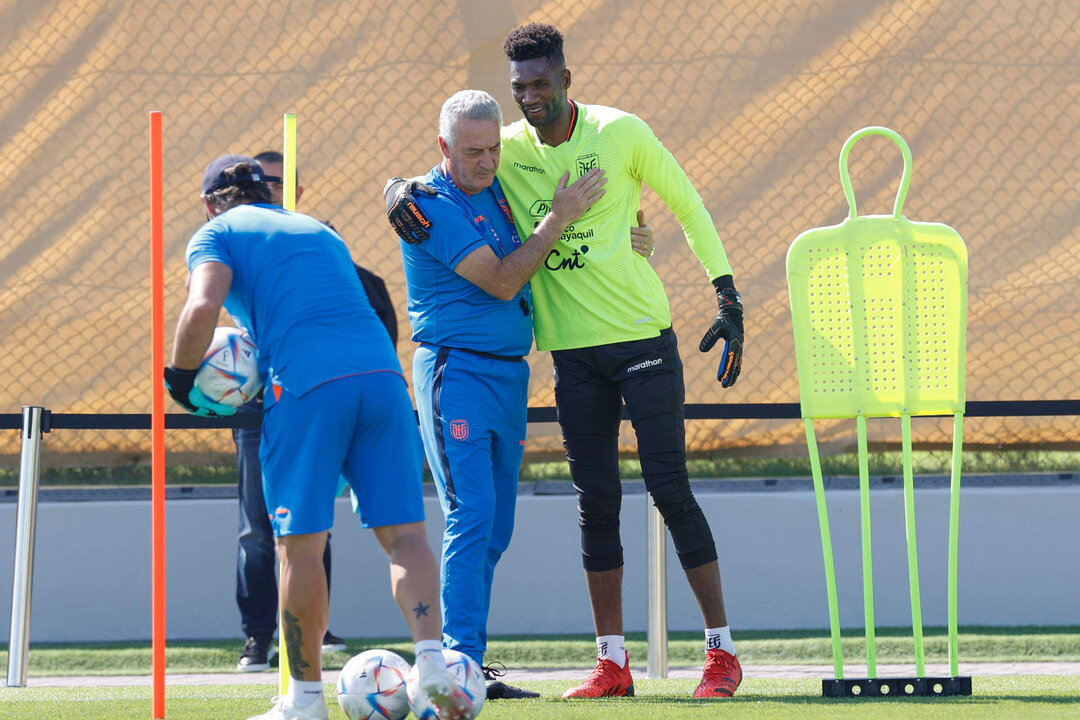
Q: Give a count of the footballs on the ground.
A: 2